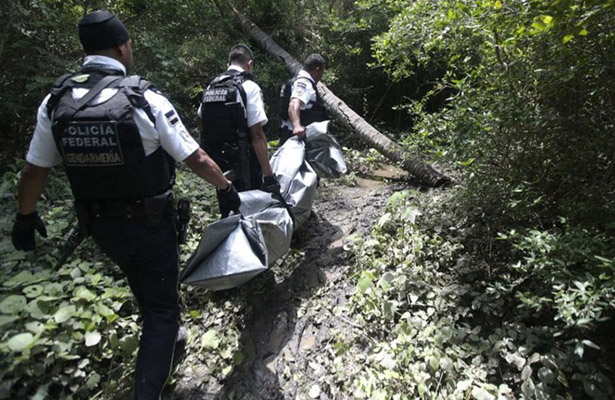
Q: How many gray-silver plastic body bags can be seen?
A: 1